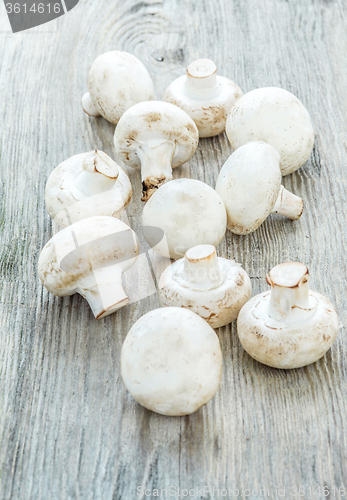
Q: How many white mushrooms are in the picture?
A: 11